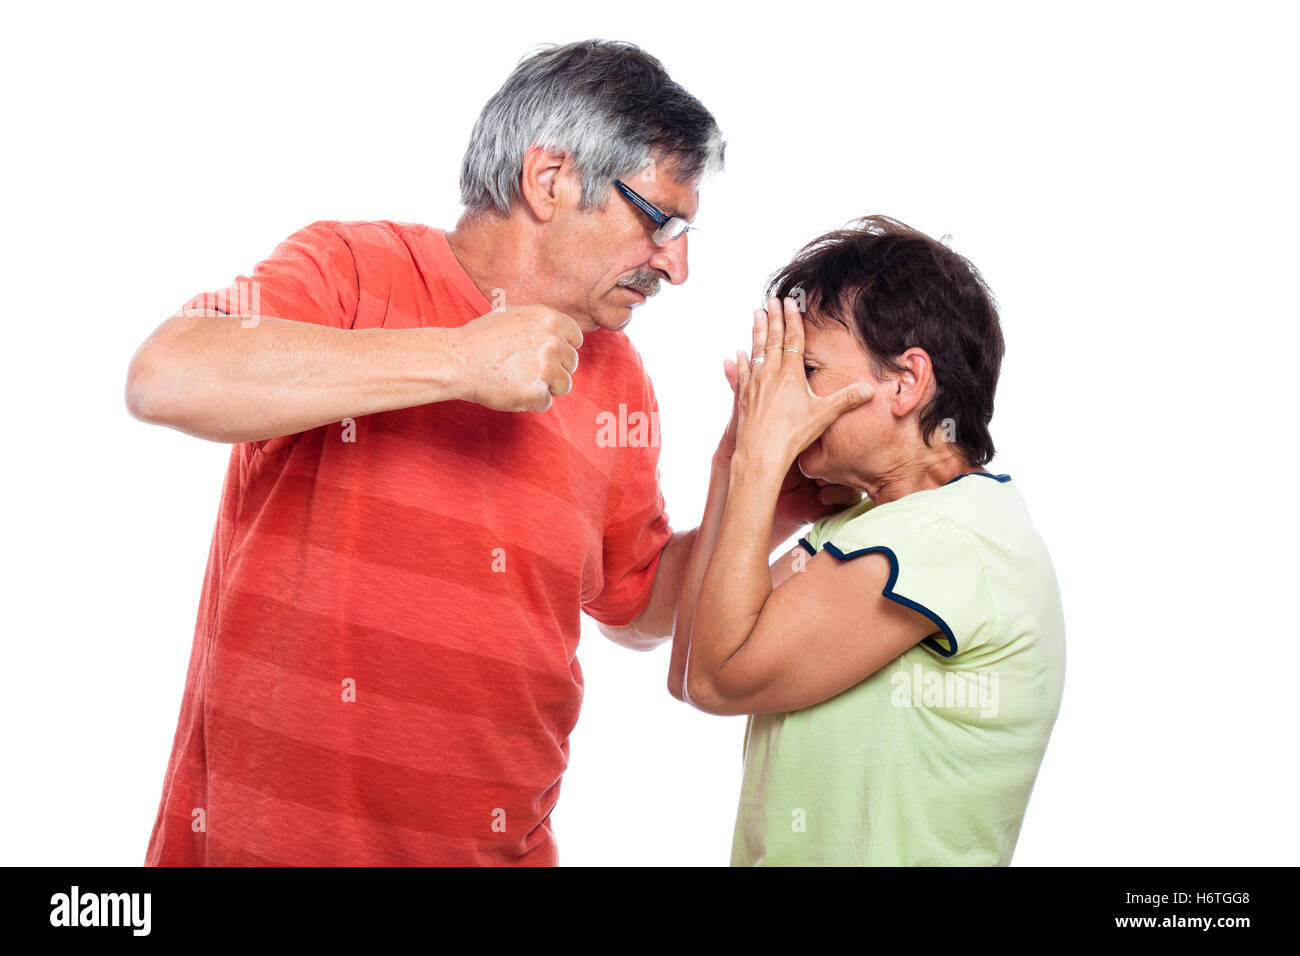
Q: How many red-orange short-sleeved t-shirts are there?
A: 1